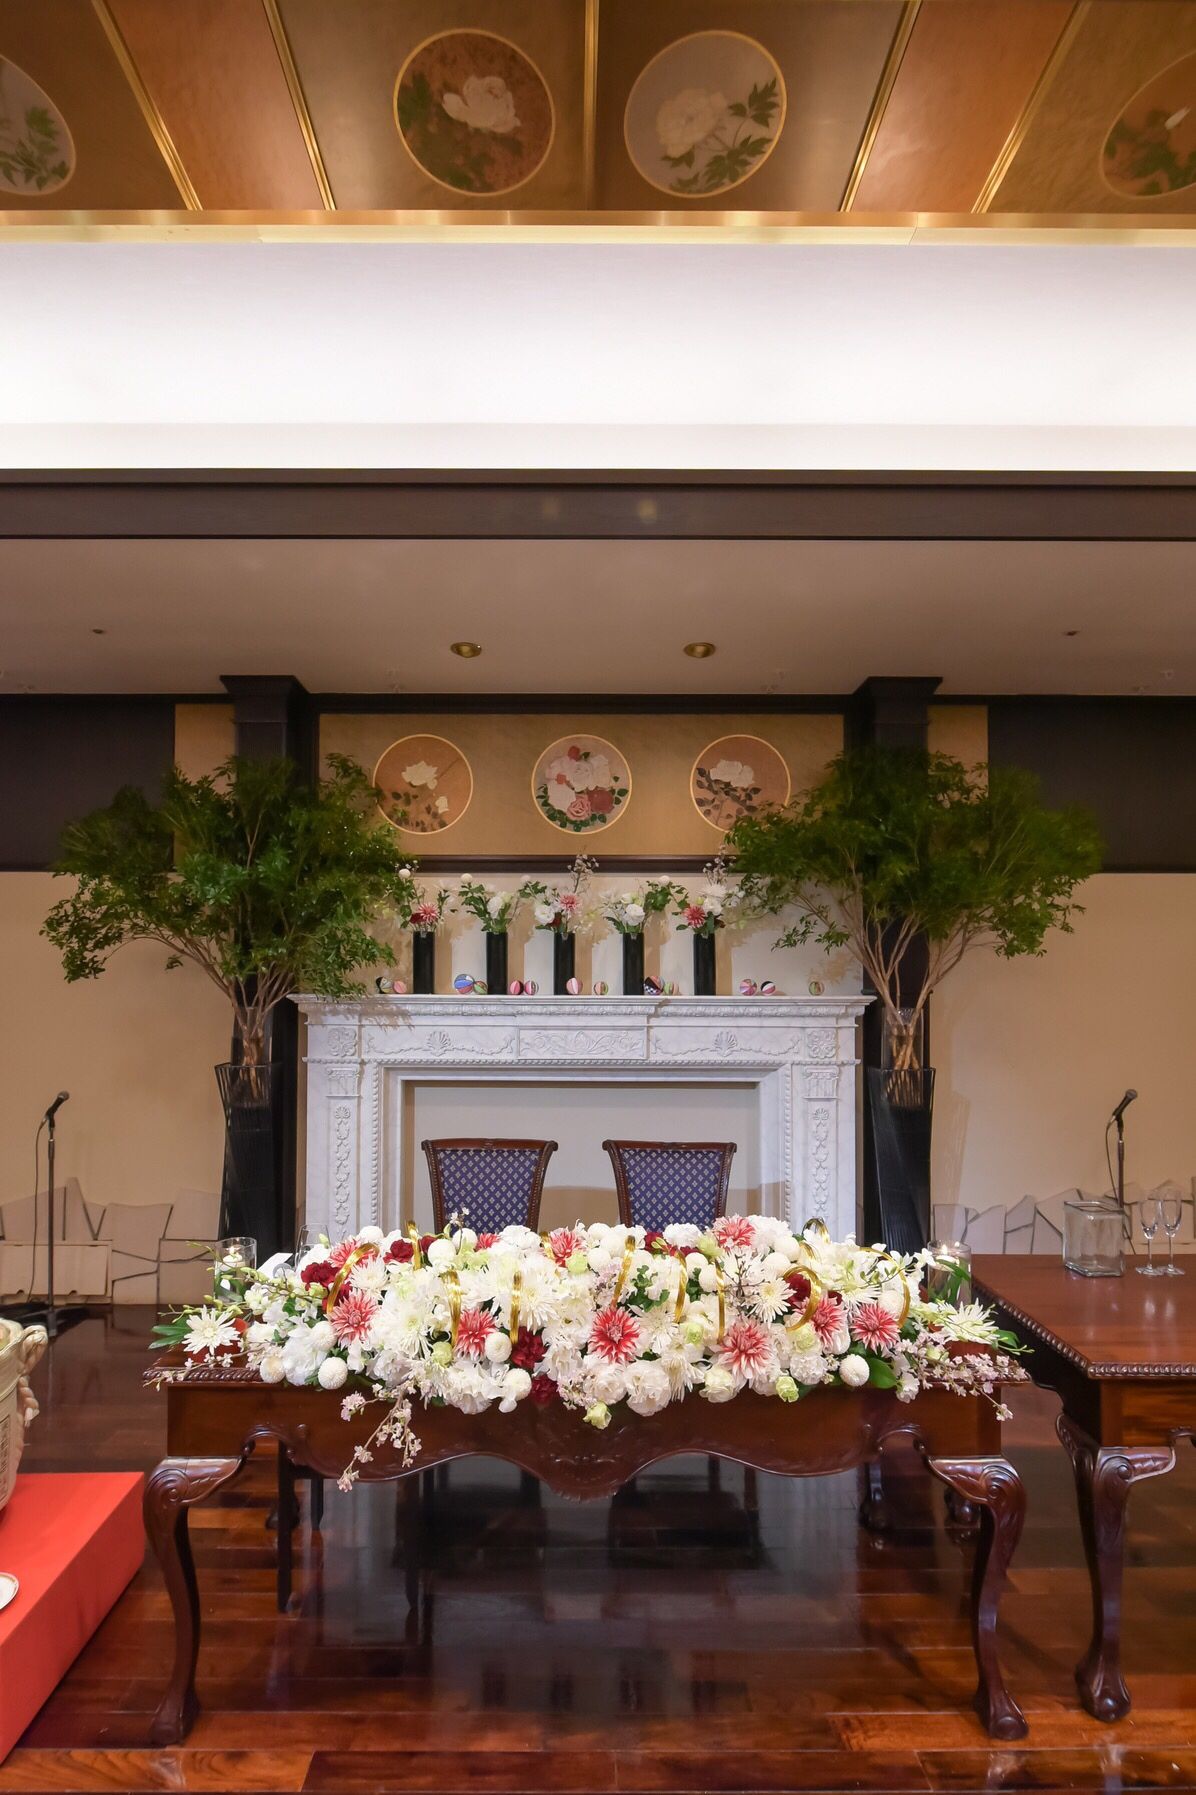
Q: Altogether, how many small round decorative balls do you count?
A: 13